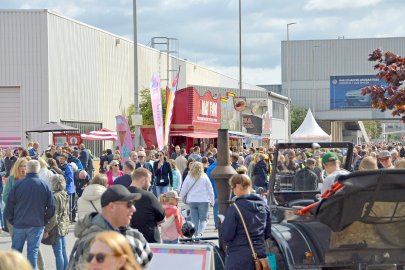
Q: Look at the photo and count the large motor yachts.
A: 0